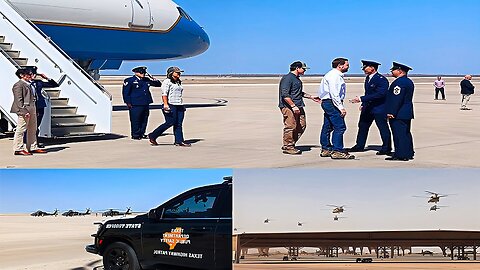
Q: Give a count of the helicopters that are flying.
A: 6